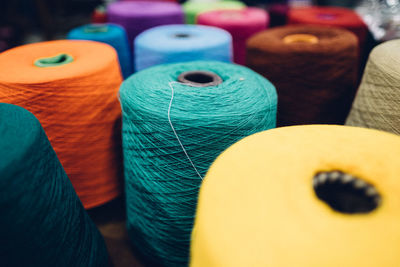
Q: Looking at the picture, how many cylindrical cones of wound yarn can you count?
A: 12